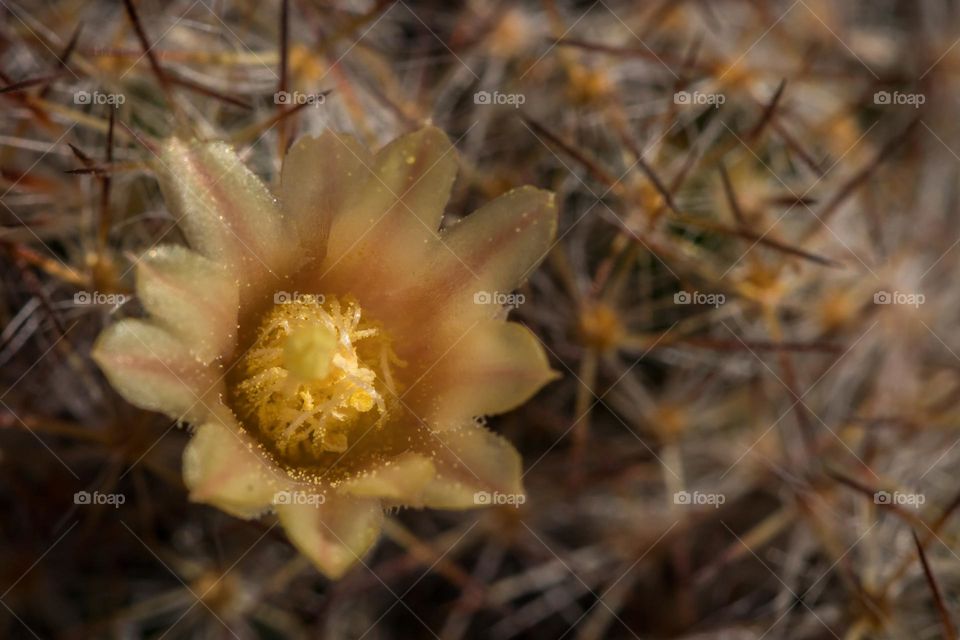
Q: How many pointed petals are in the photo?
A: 10